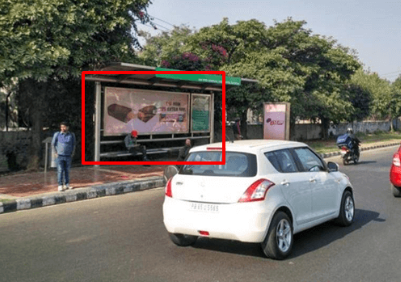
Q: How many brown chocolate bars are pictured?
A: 2